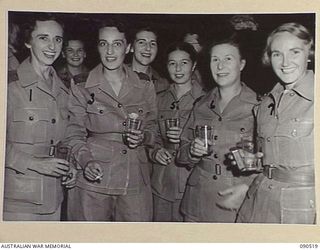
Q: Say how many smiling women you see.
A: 7